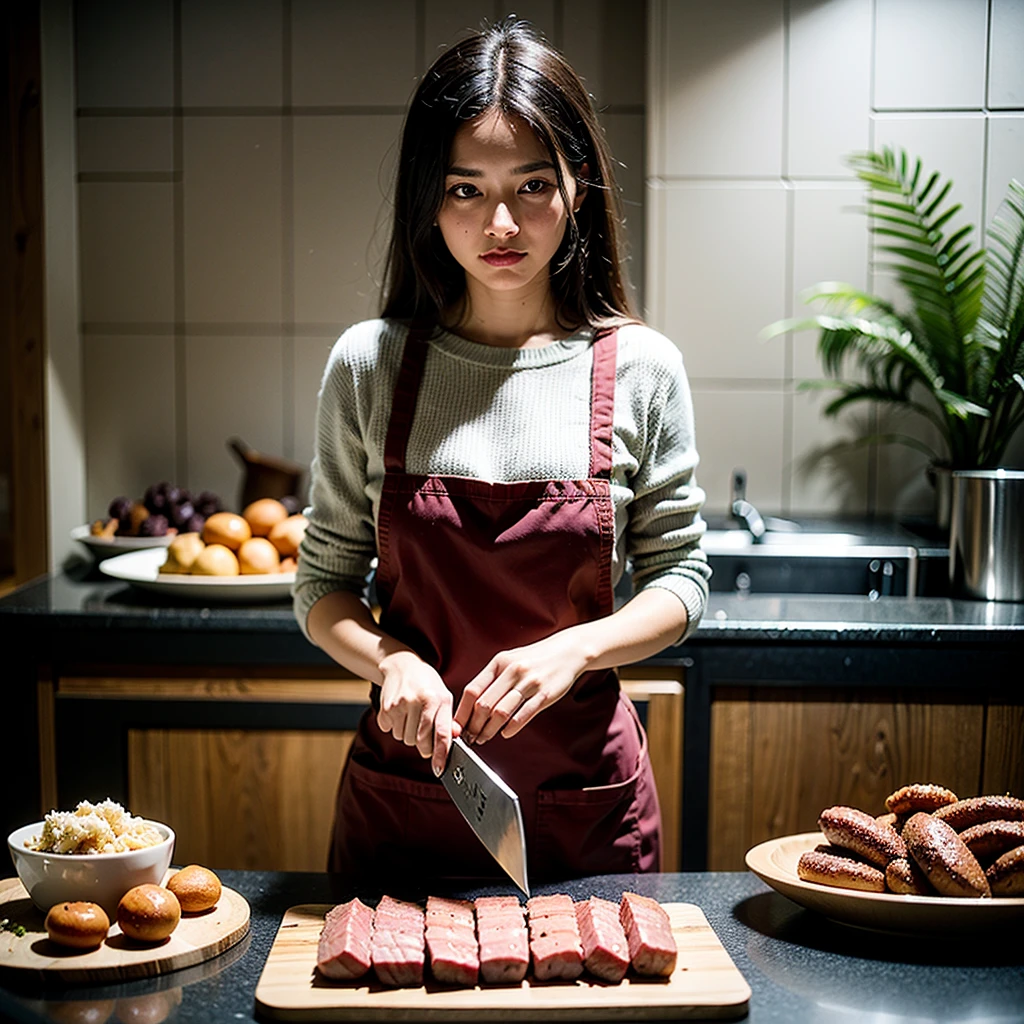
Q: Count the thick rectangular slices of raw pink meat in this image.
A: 7